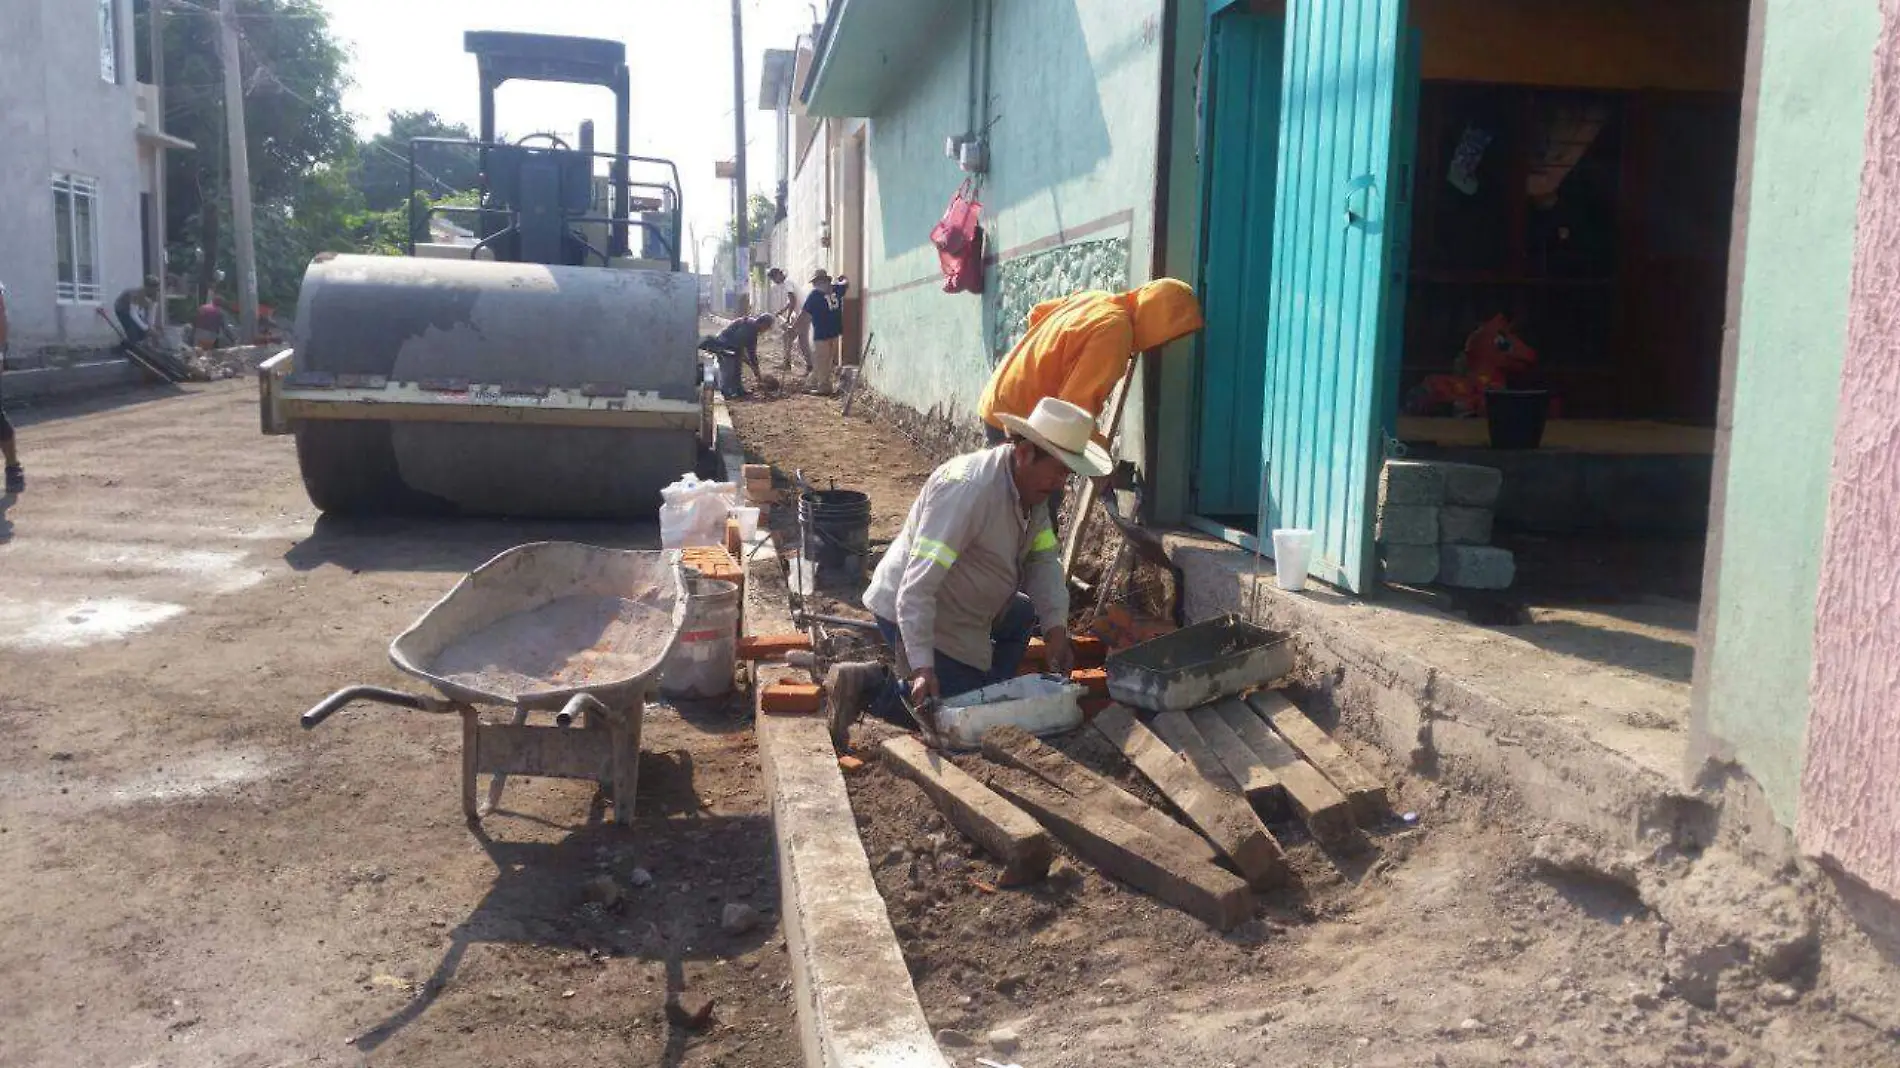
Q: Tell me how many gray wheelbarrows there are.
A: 1